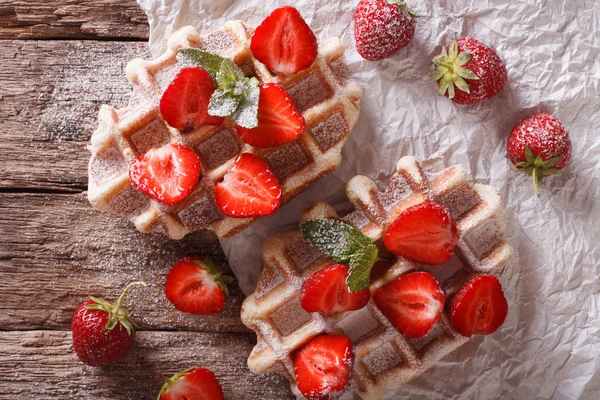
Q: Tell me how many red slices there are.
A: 12